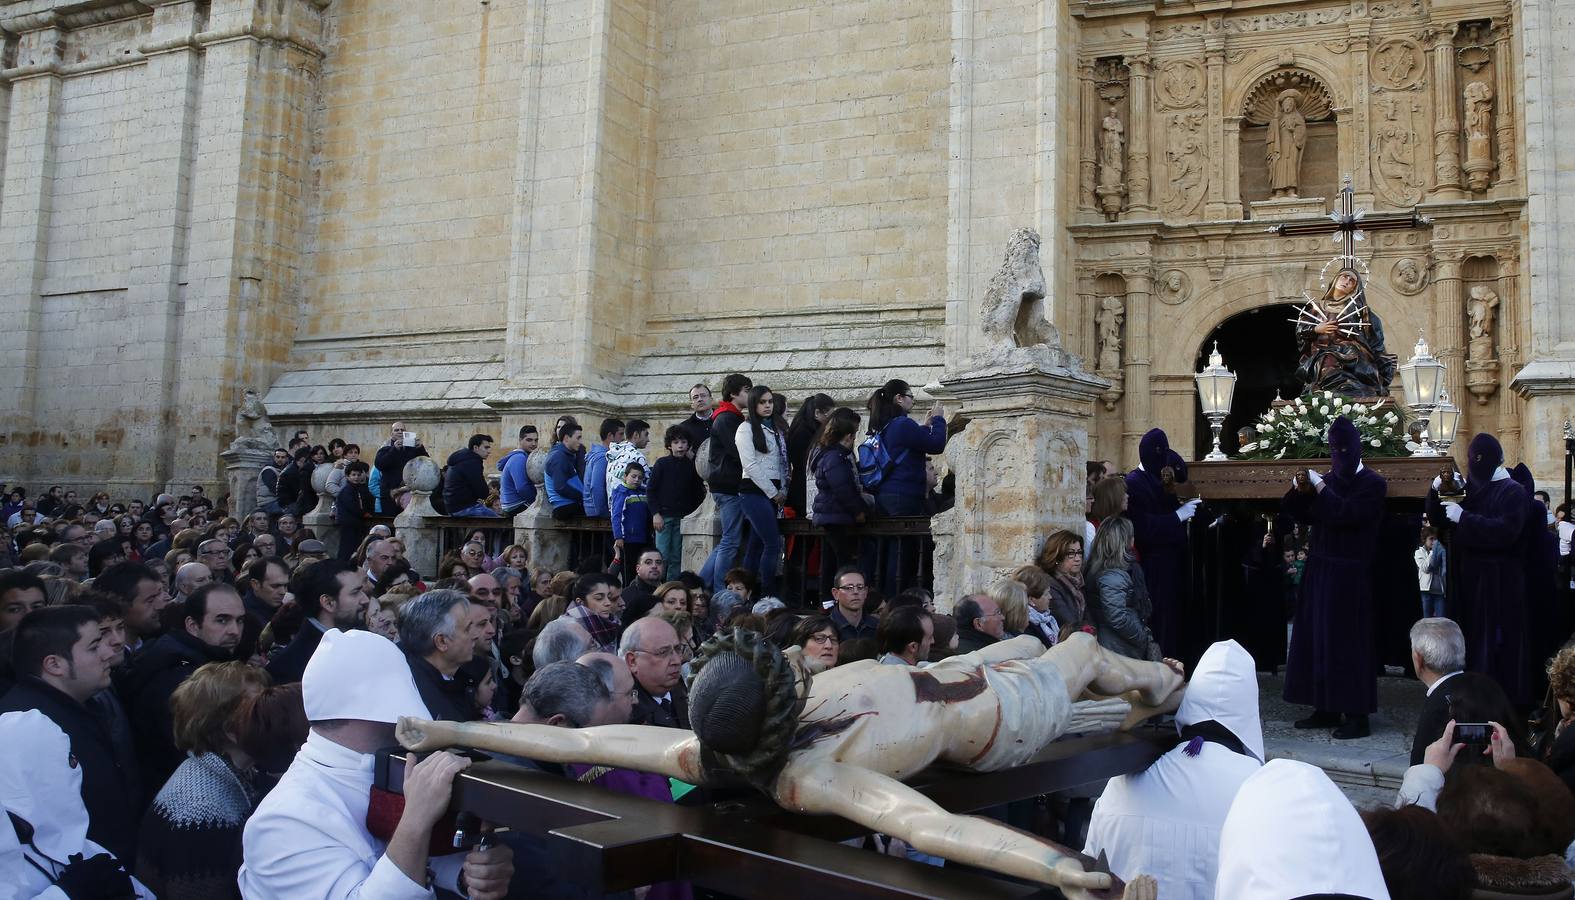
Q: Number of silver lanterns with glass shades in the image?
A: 3